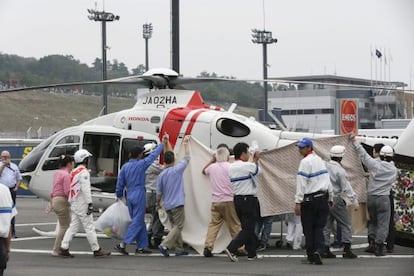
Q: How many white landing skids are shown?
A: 1